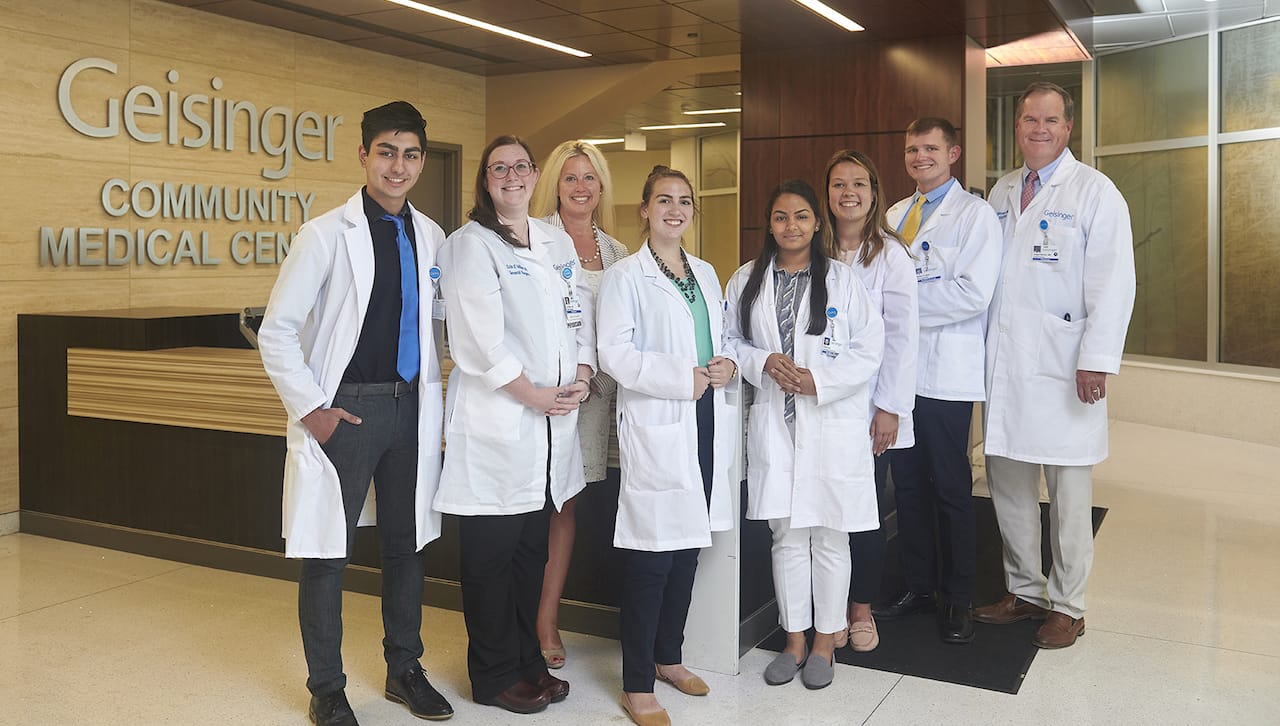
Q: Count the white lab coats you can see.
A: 7